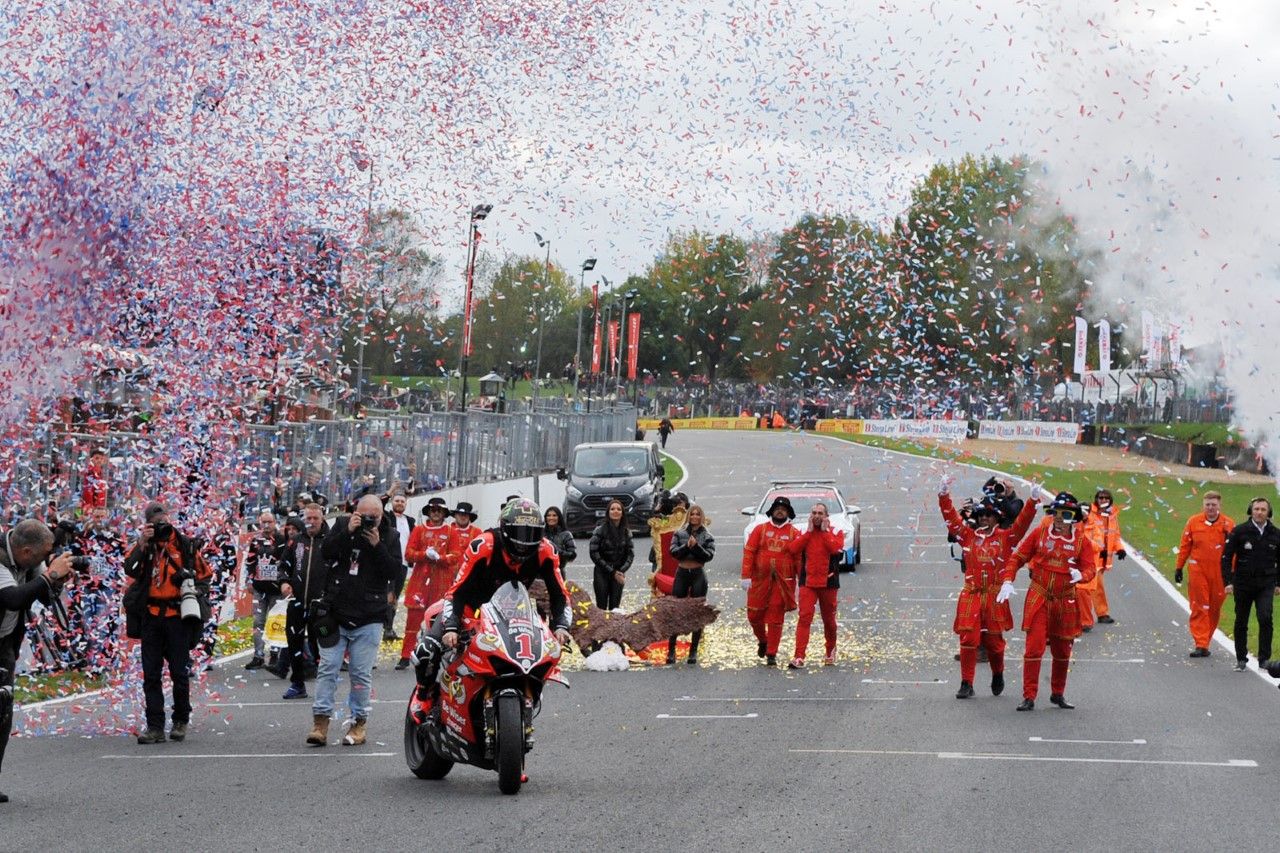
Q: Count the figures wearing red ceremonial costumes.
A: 5